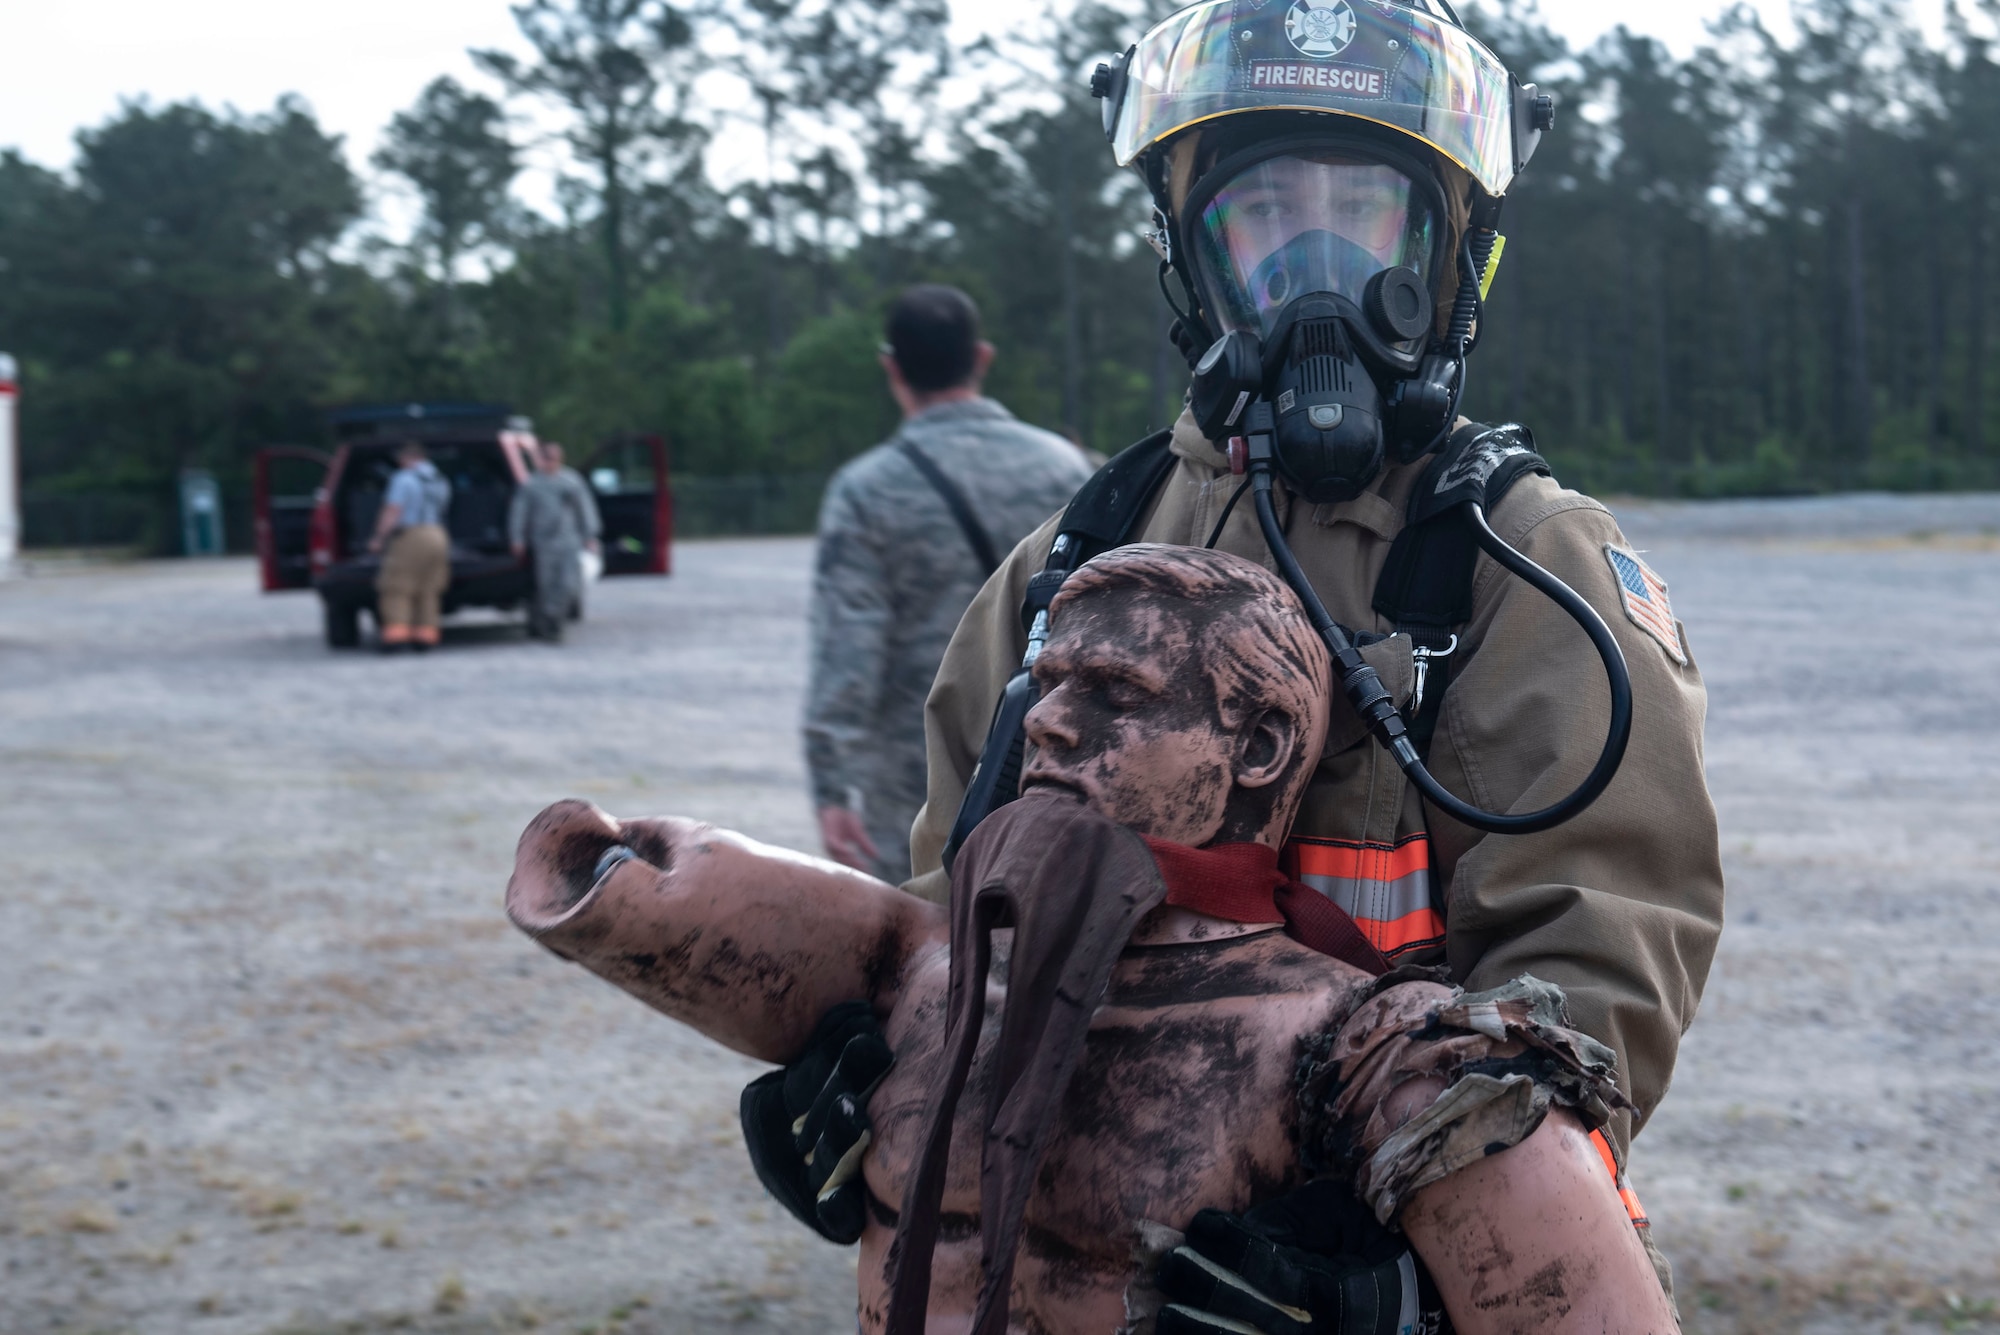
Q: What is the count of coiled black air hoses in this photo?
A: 1